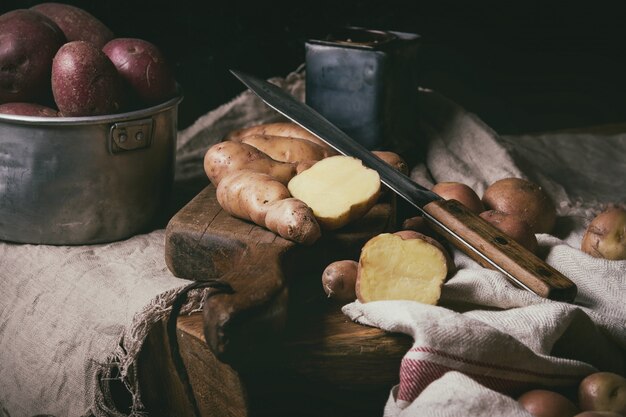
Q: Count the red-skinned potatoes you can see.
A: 5